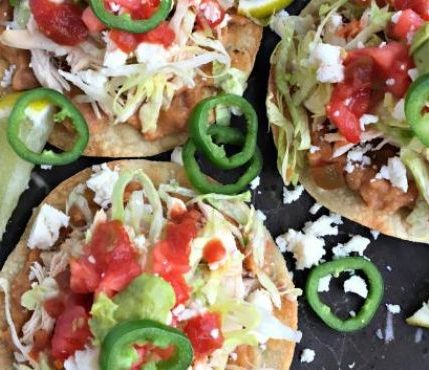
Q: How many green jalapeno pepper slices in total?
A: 7